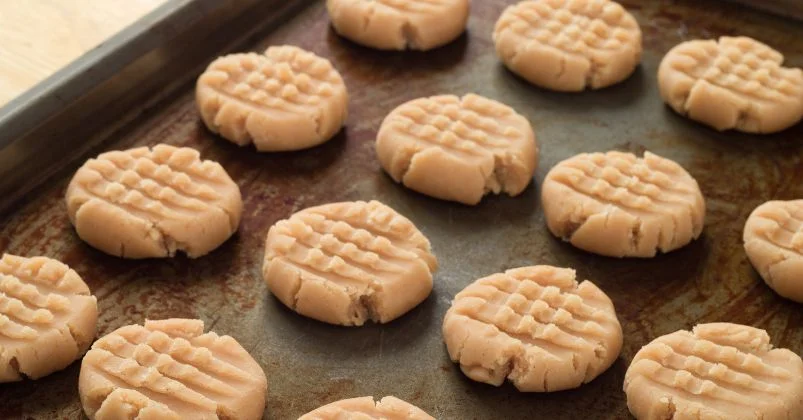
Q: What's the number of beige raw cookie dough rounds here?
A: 14